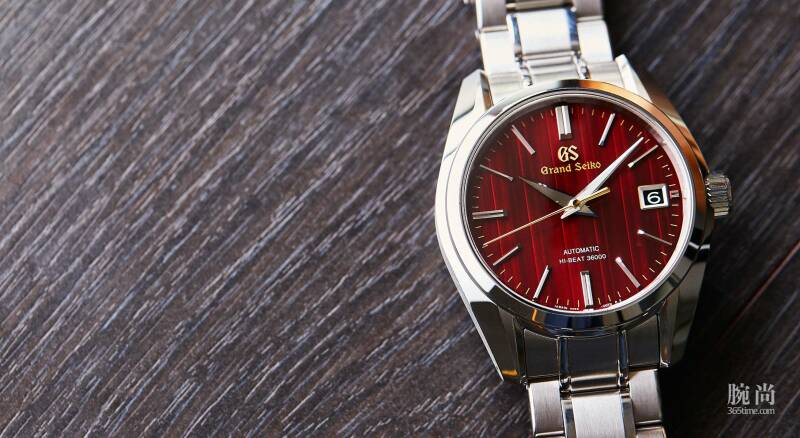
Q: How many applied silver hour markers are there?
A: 11